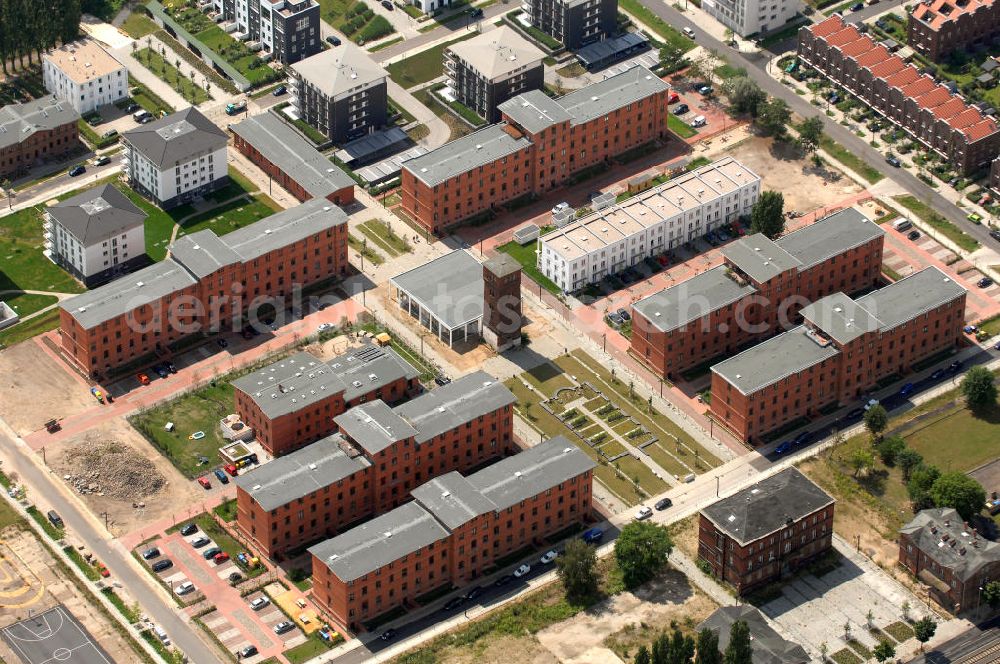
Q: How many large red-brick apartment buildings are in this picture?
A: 6